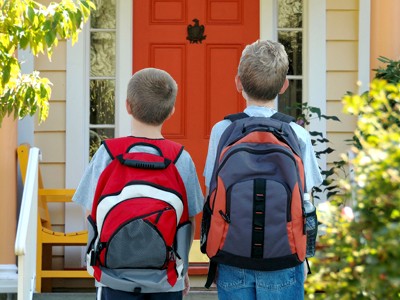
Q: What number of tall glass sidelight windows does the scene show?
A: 2